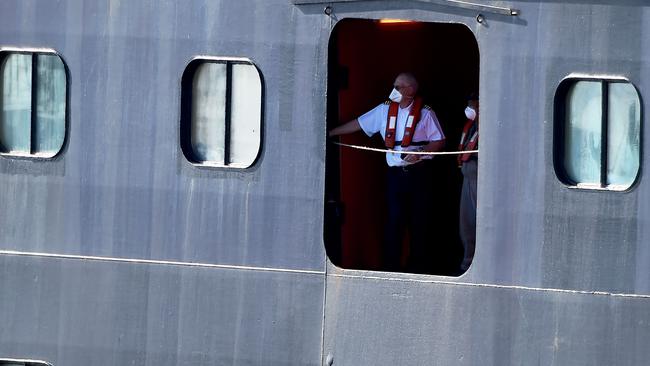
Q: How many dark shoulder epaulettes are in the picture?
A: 2